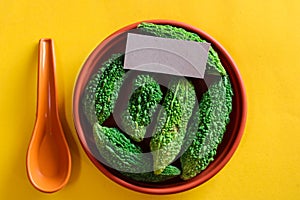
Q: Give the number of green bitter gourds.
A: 6